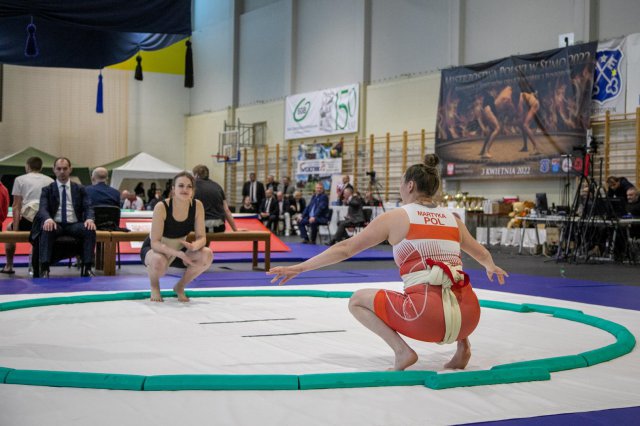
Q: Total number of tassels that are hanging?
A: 4